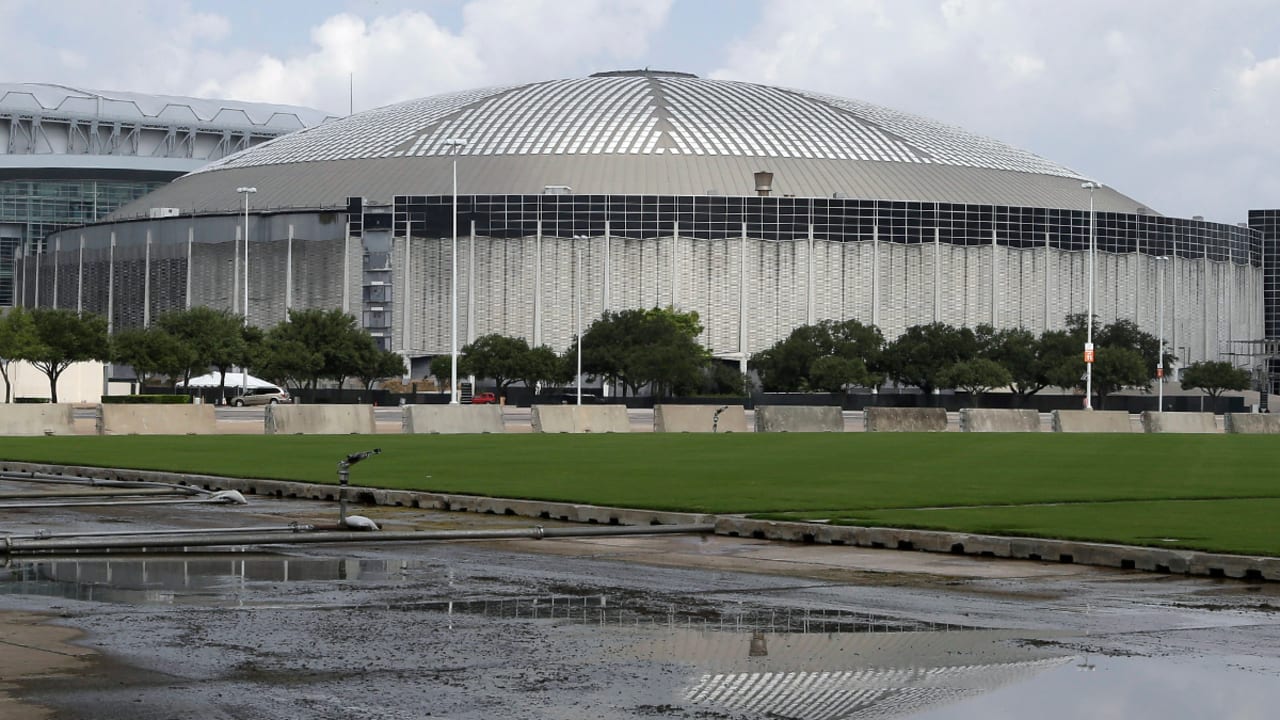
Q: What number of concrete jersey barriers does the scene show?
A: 12